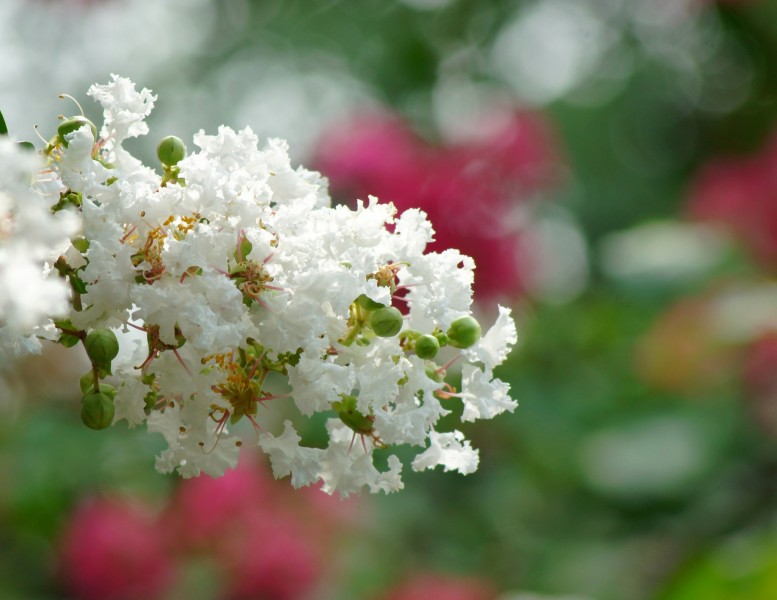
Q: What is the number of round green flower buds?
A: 6